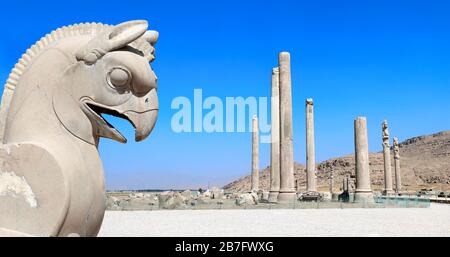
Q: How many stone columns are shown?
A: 7